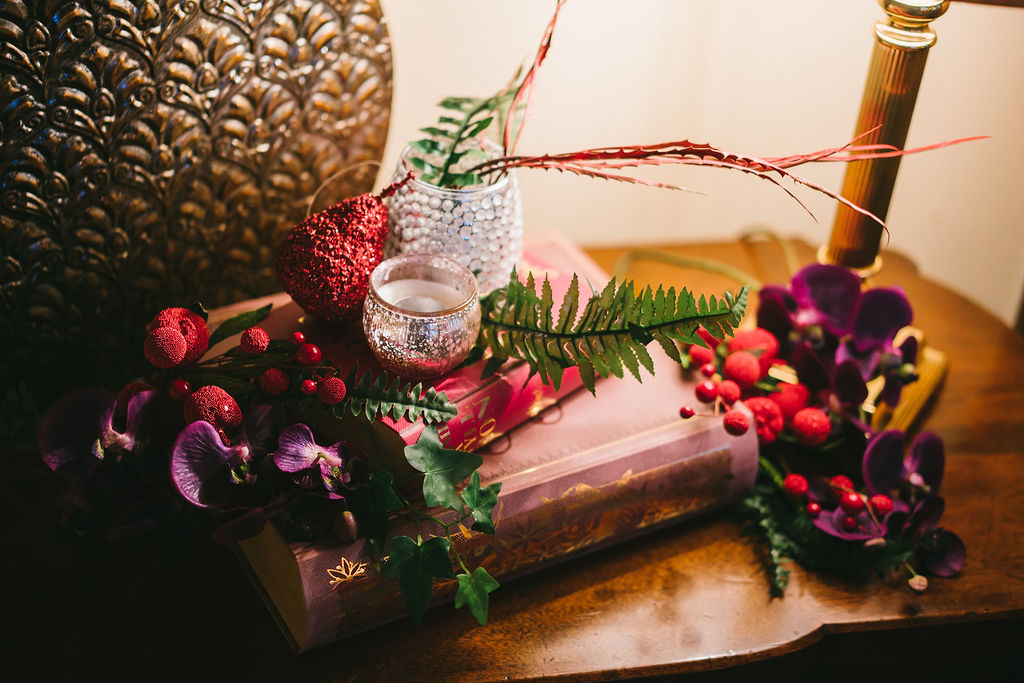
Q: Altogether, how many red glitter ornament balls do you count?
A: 1